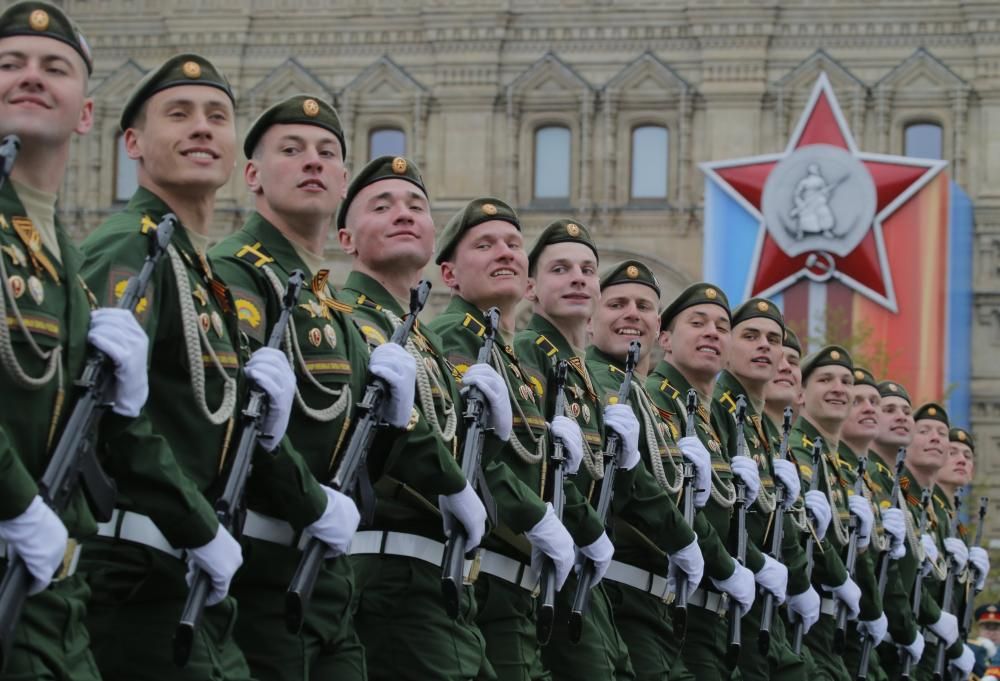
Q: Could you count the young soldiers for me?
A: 15